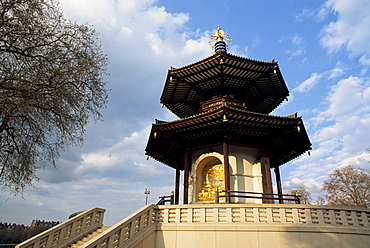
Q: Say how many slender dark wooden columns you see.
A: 5